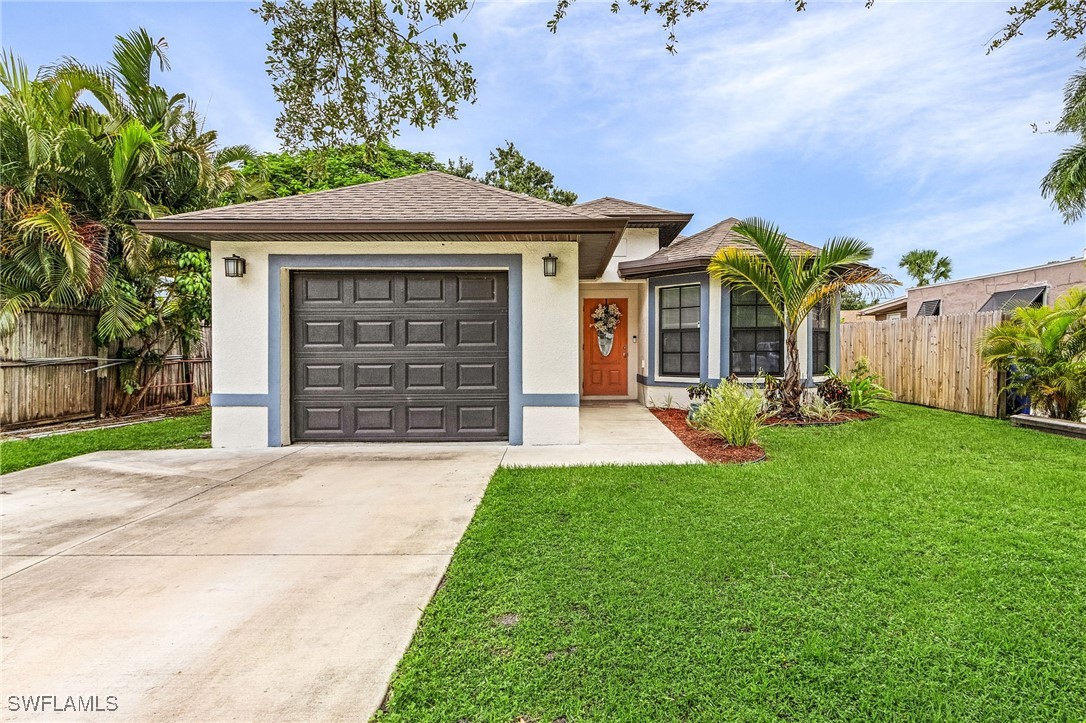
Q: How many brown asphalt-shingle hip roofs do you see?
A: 3